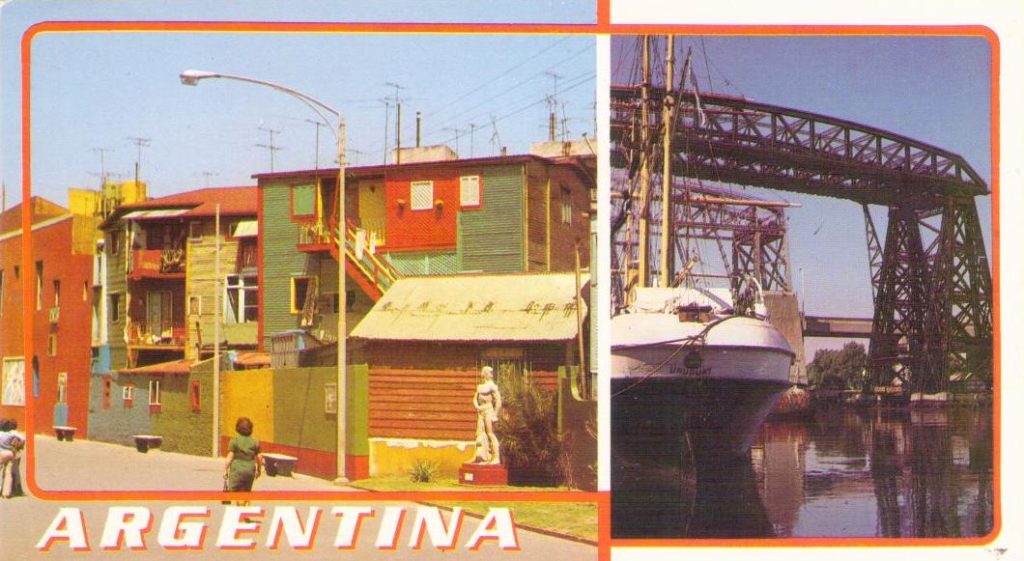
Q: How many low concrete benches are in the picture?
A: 3